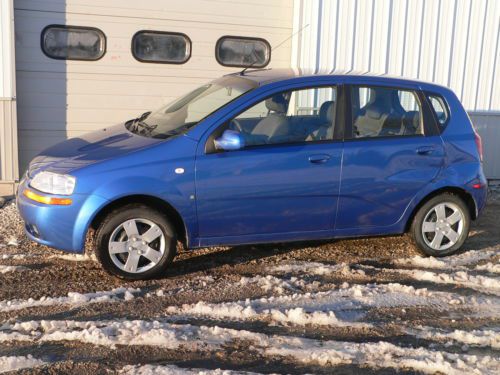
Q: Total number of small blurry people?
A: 0